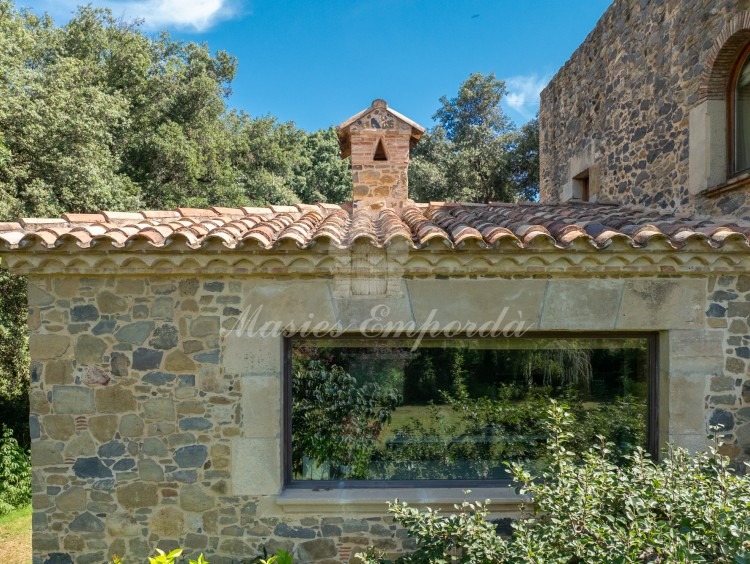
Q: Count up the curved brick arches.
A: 1